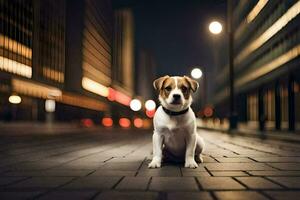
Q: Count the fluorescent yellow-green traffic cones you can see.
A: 0